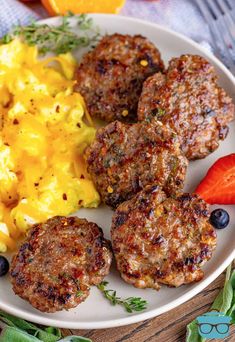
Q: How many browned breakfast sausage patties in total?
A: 5